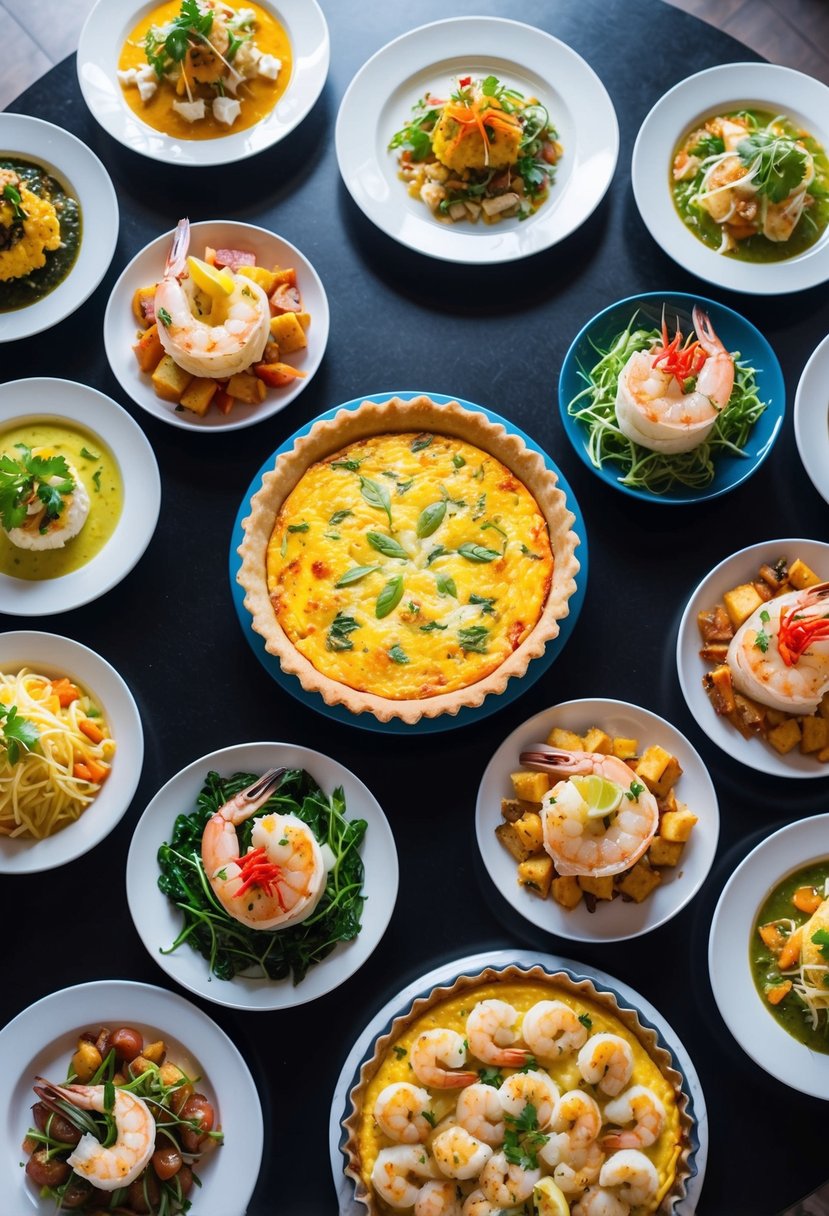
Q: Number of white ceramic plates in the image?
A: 13